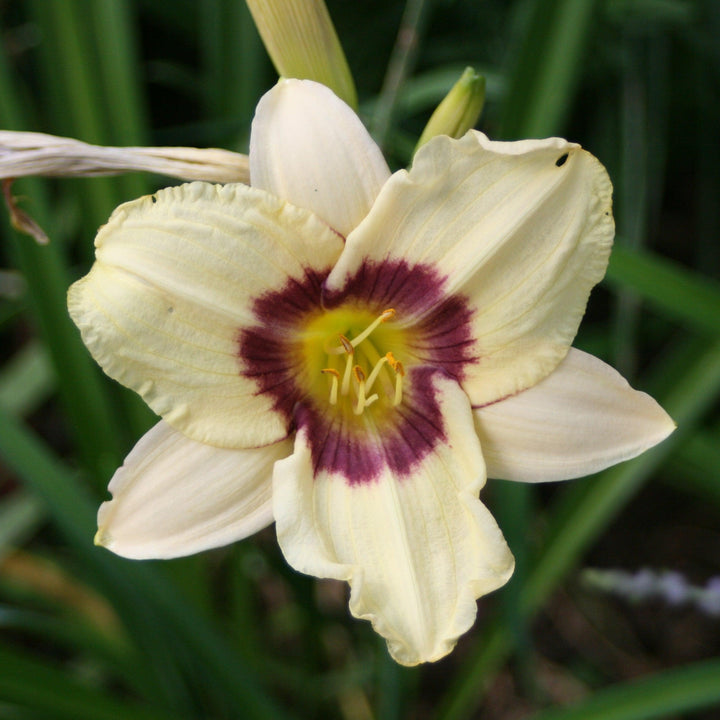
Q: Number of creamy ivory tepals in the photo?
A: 6